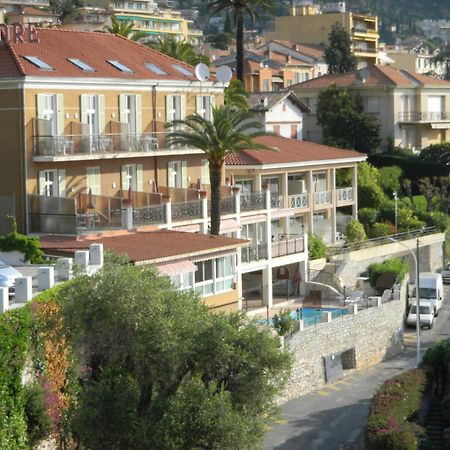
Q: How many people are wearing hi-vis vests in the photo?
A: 0